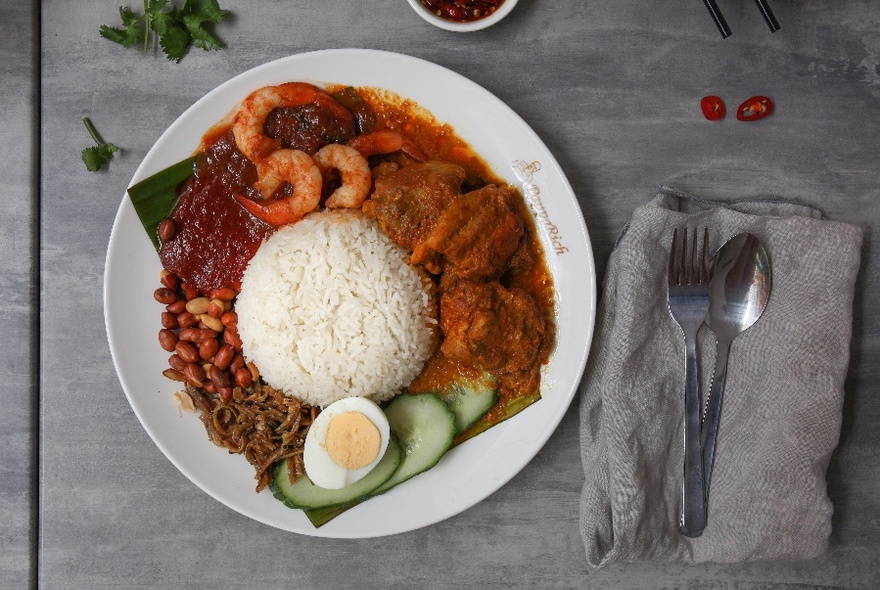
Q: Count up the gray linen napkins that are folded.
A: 1